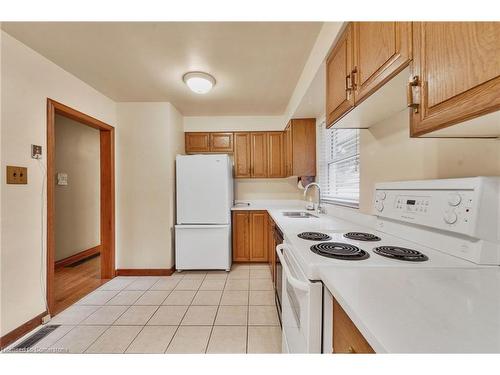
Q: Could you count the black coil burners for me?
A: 4